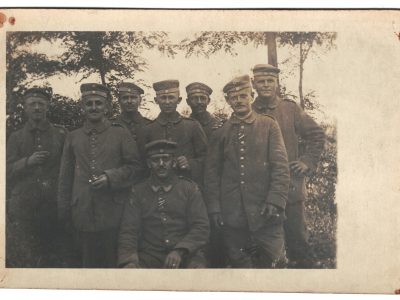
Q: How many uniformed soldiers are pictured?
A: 8